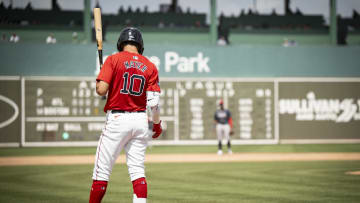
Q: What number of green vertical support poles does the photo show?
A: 3